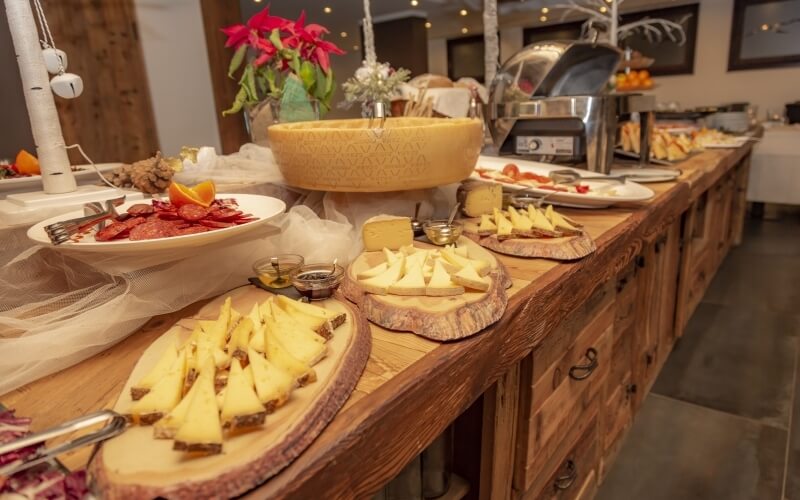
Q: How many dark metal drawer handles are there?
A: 2